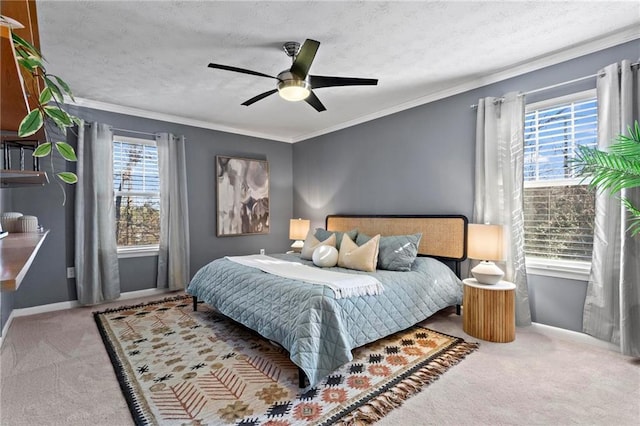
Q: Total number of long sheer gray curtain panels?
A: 4